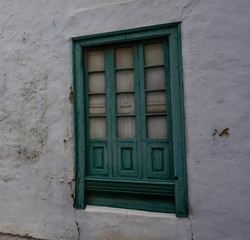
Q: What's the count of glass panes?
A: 12